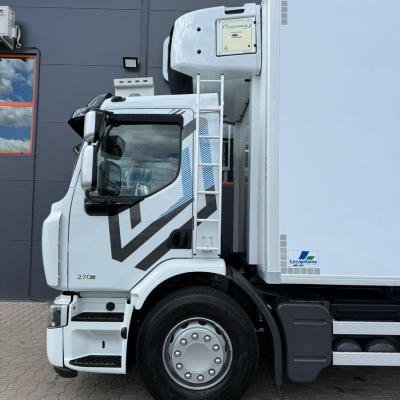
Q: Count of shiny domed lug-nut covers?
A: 10